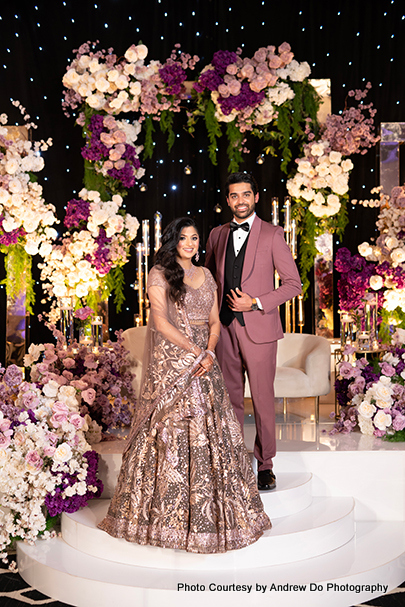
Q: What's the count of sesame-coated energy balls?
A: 0